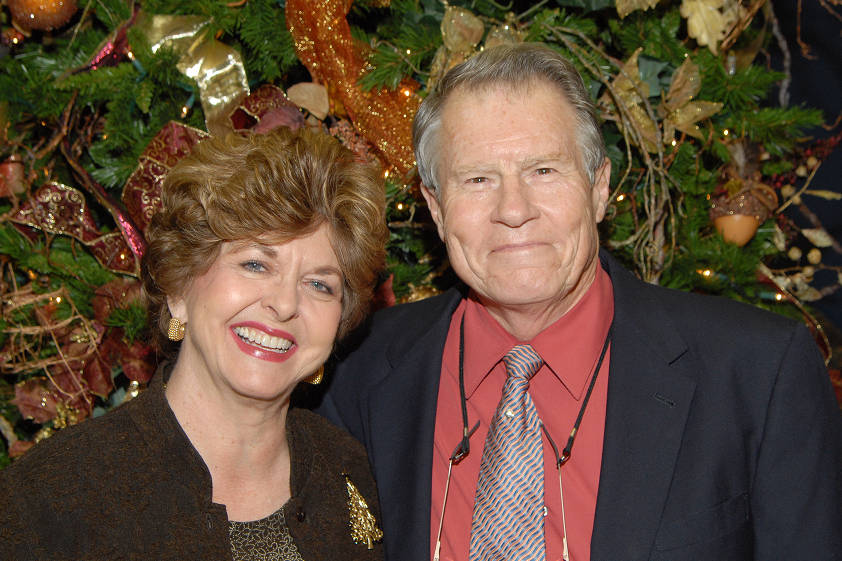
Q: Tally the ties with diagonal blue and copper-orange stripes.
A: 1